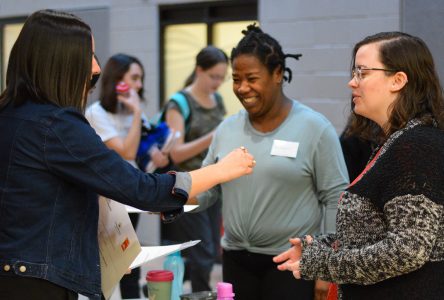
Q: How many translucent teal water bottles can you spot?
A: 1